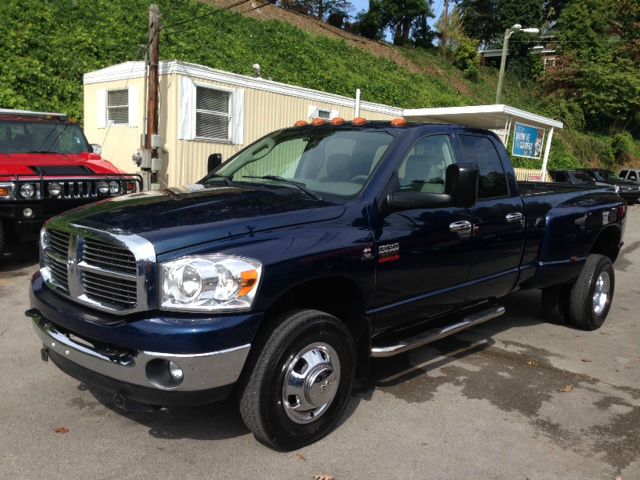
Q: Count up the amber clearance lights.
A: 5